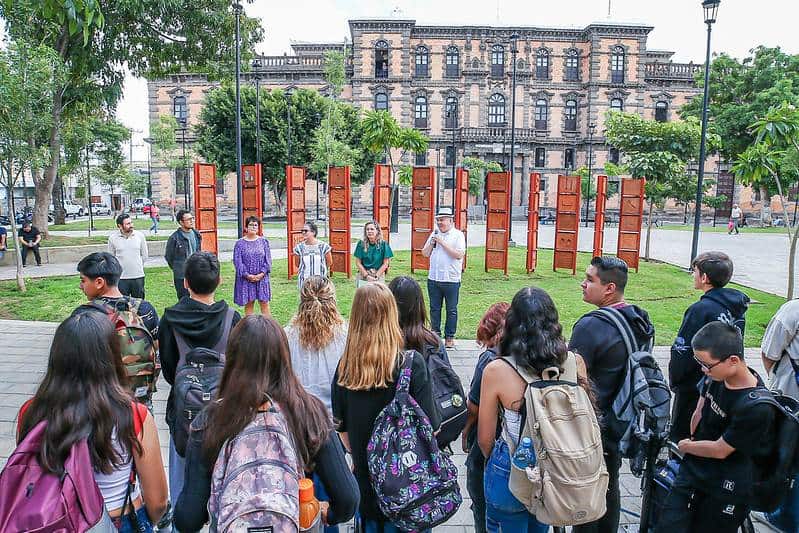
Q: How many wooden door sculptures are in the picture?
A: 12